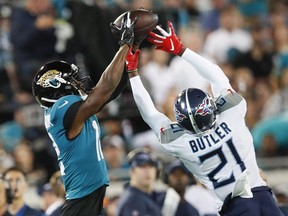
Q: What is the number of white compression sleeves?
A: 2